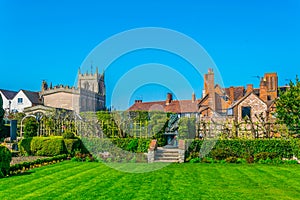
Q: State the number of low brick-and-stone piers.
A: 2